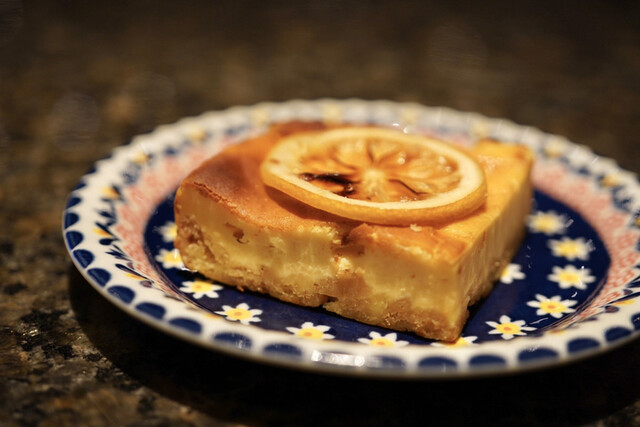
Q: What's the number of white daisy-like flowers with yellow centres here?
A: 13